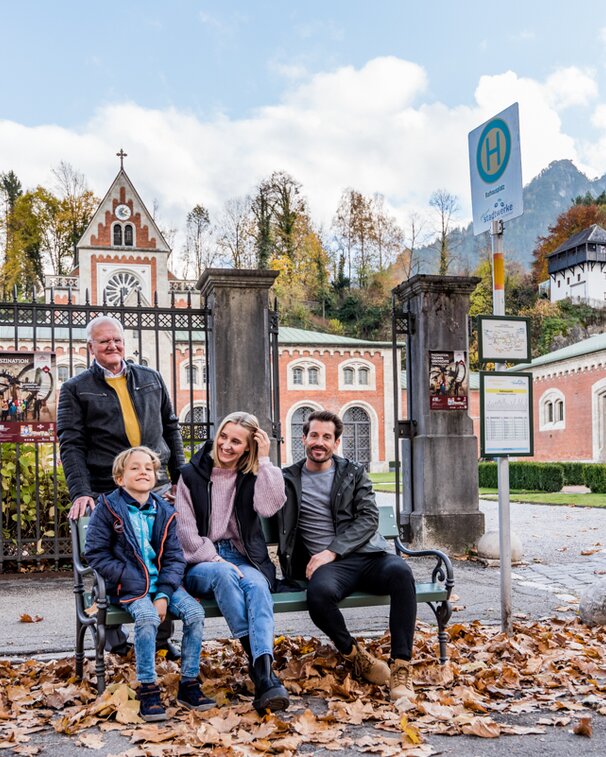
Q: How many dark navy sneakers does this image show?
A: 2